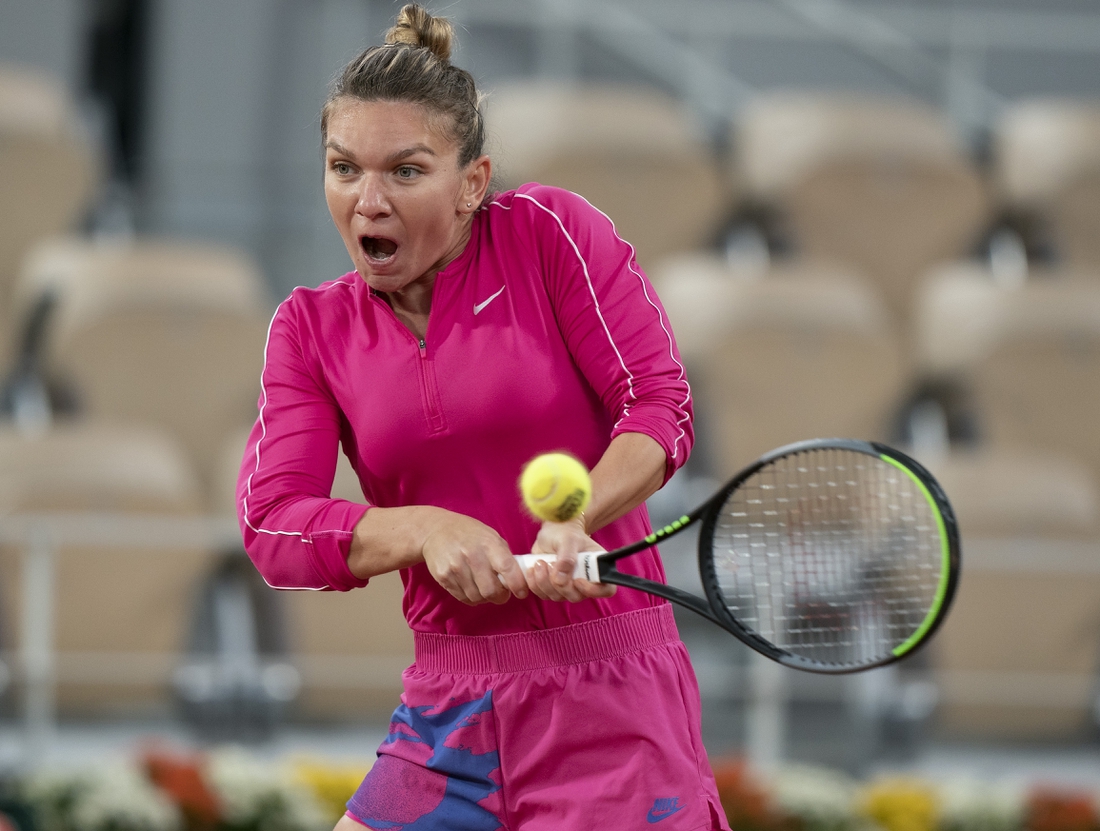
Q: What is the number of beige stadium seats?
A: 10